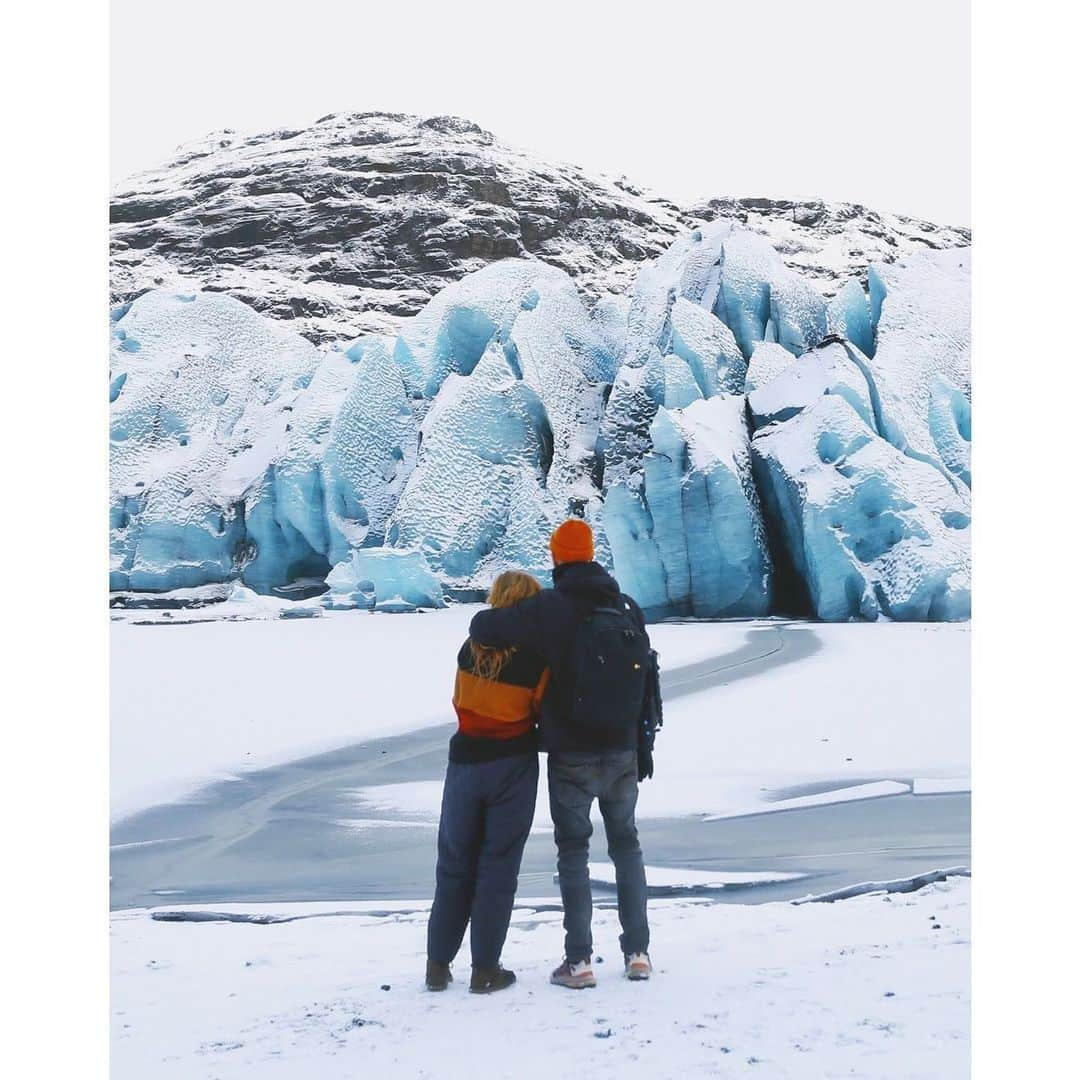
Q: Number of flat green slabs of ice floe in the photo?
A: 0